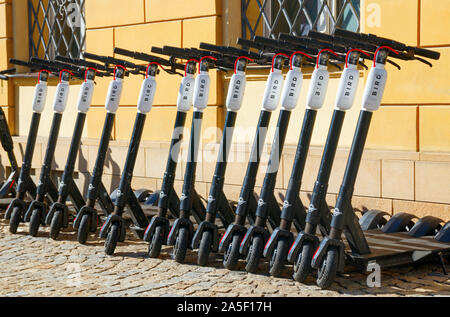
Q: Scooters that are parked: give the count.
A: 13